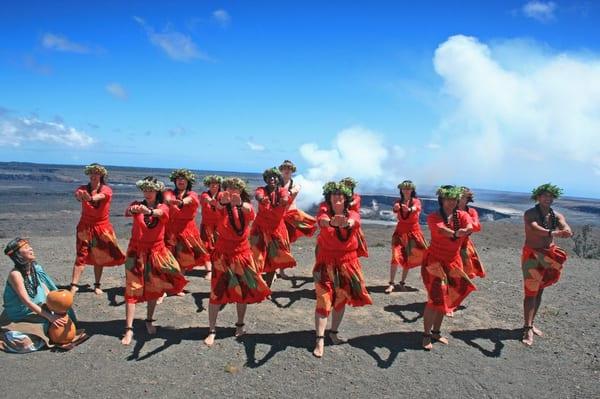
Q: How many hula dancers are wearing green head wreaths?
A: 13